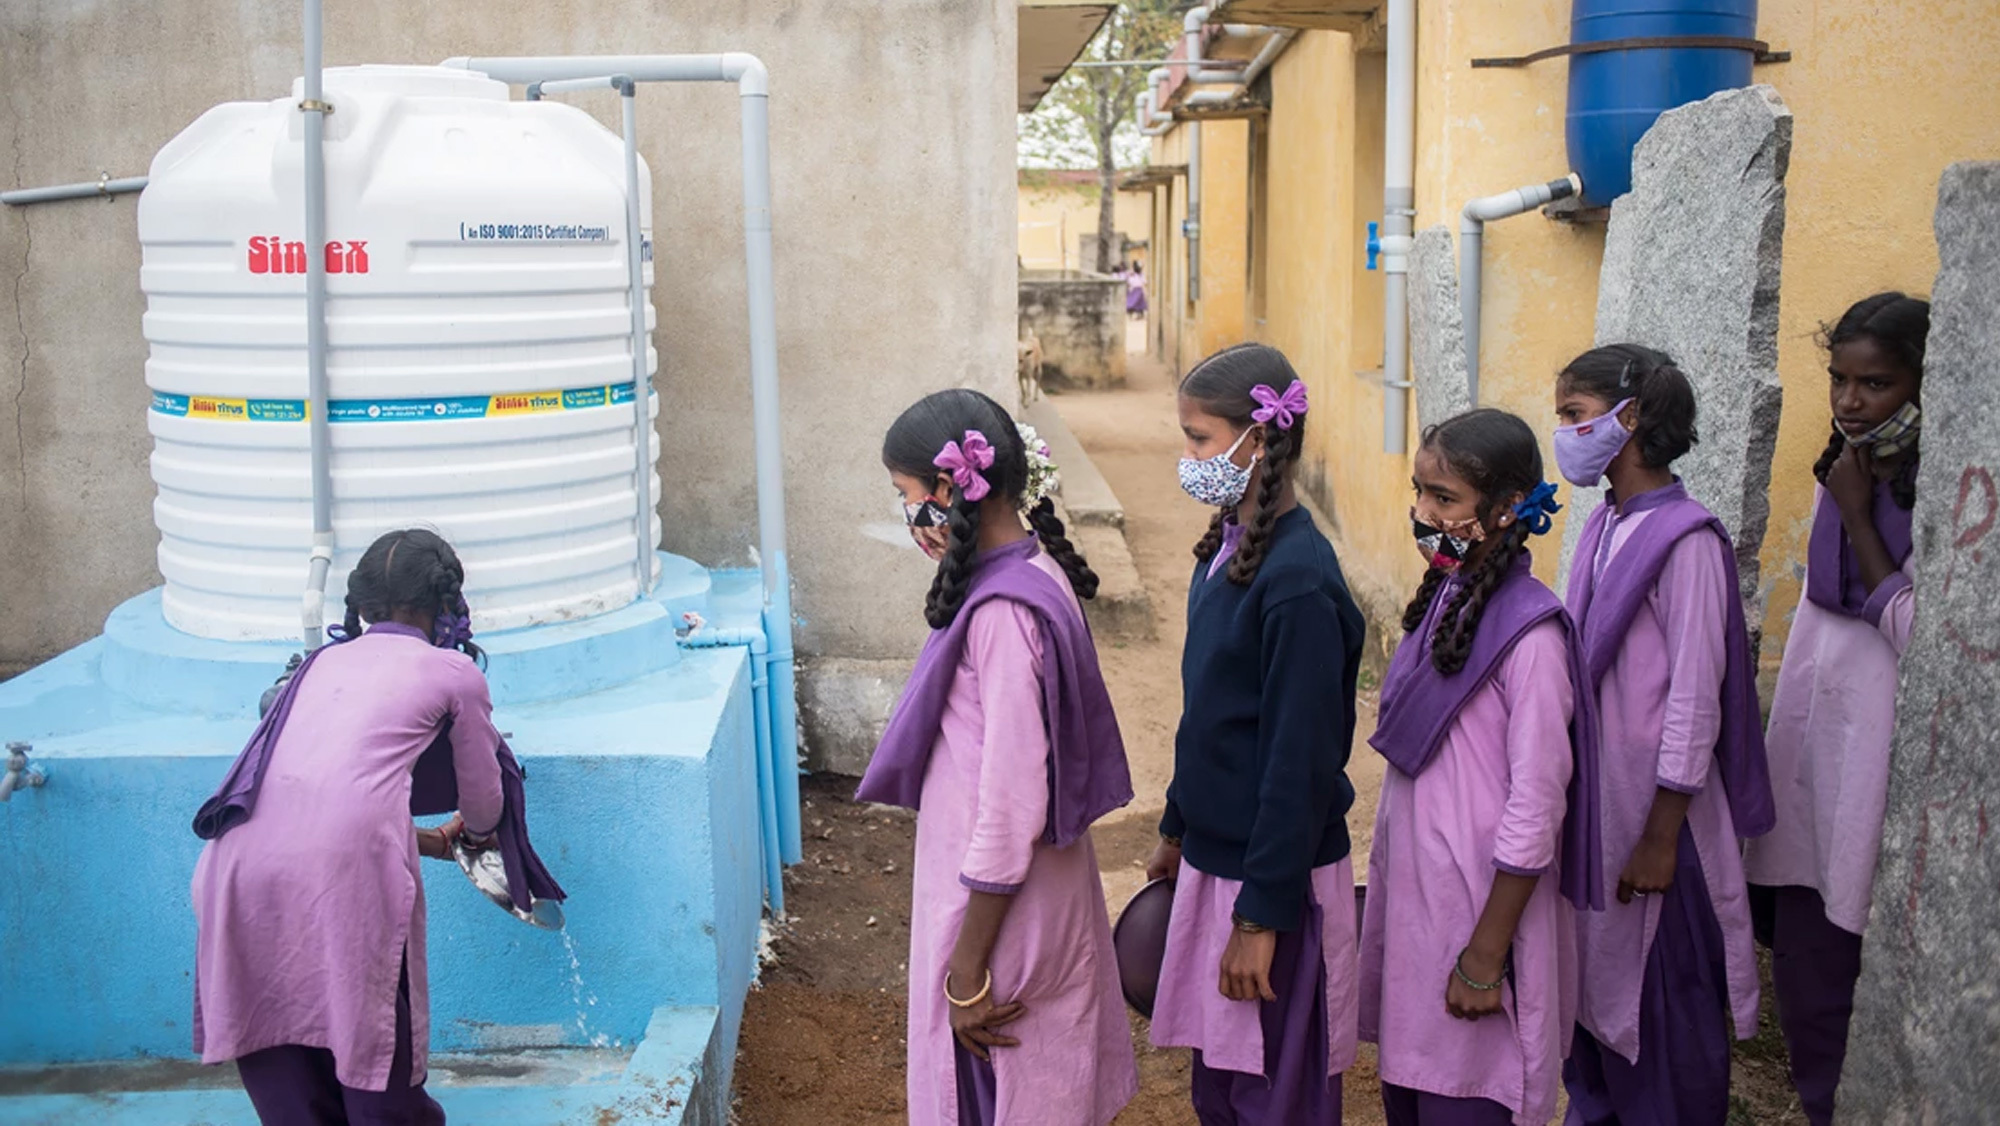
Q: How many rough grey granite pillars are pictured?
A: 3